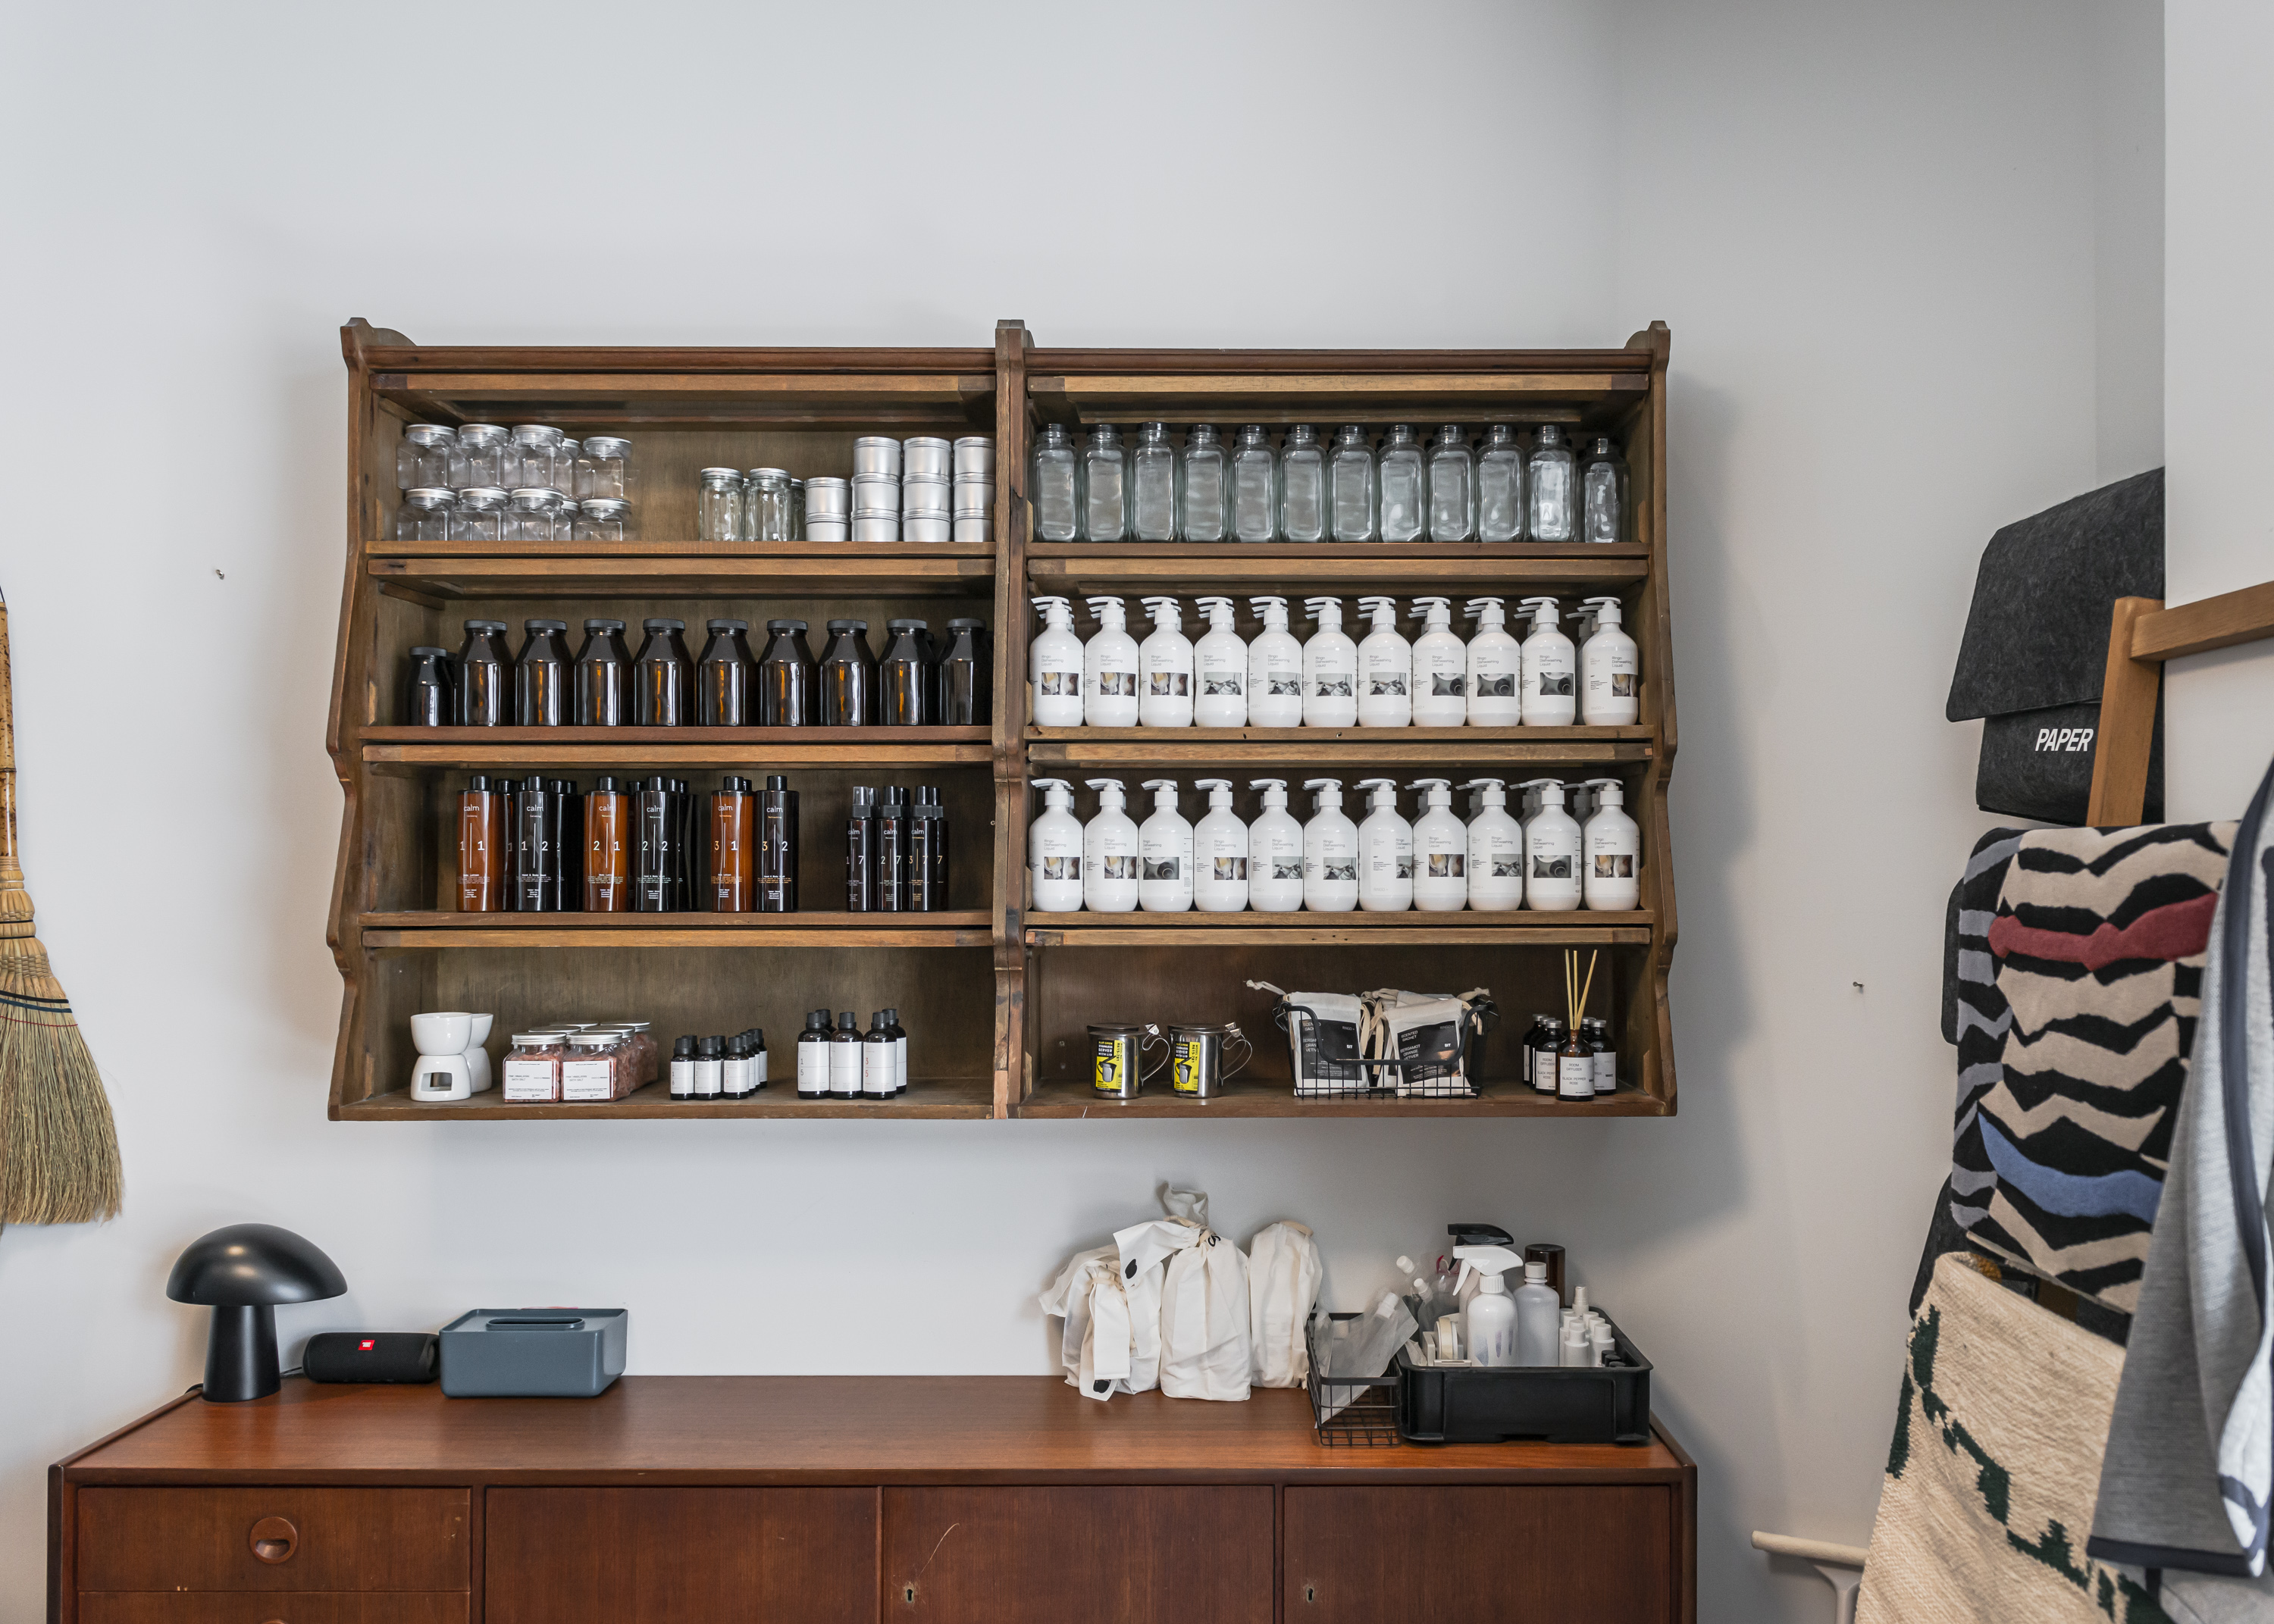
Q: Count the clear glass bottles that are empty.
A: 12